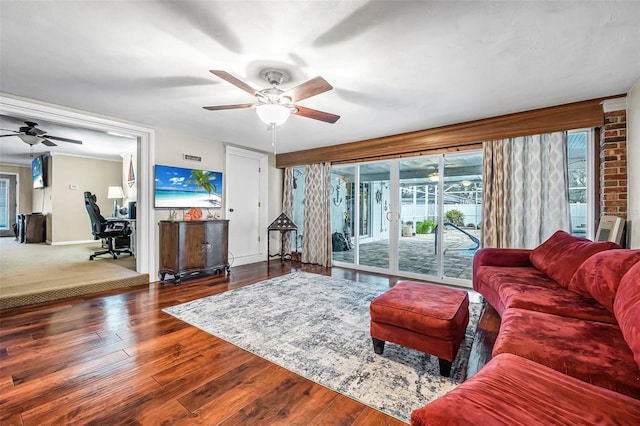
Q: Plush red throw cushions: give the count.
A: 3